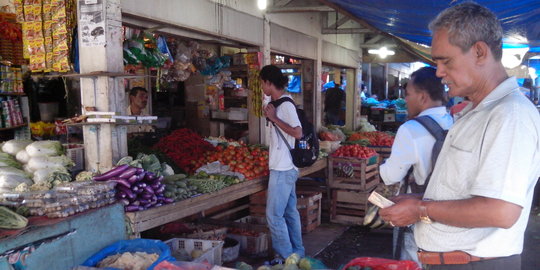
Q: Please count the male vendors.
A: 1